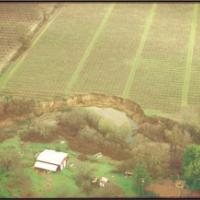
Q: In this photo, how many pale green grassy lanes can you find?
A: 4